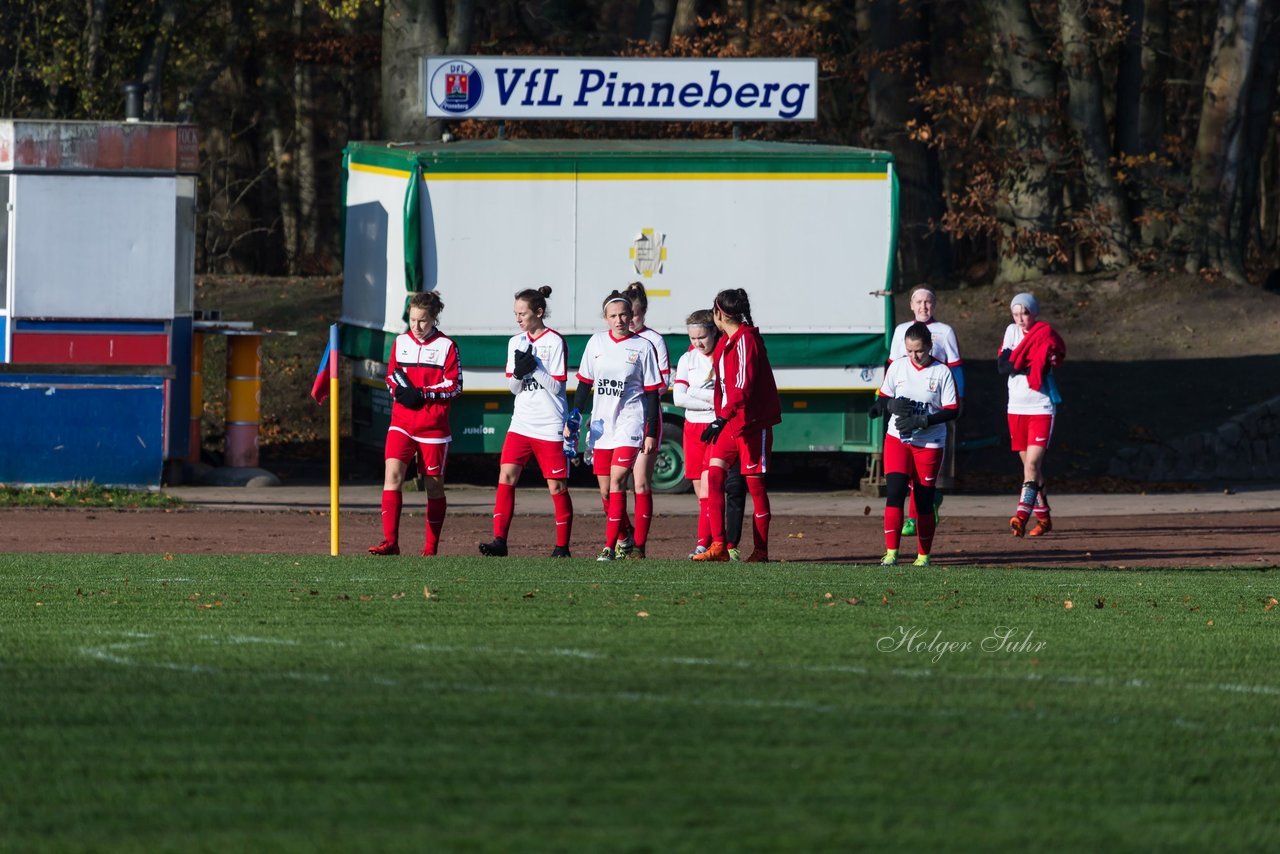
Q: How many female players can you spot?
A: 9